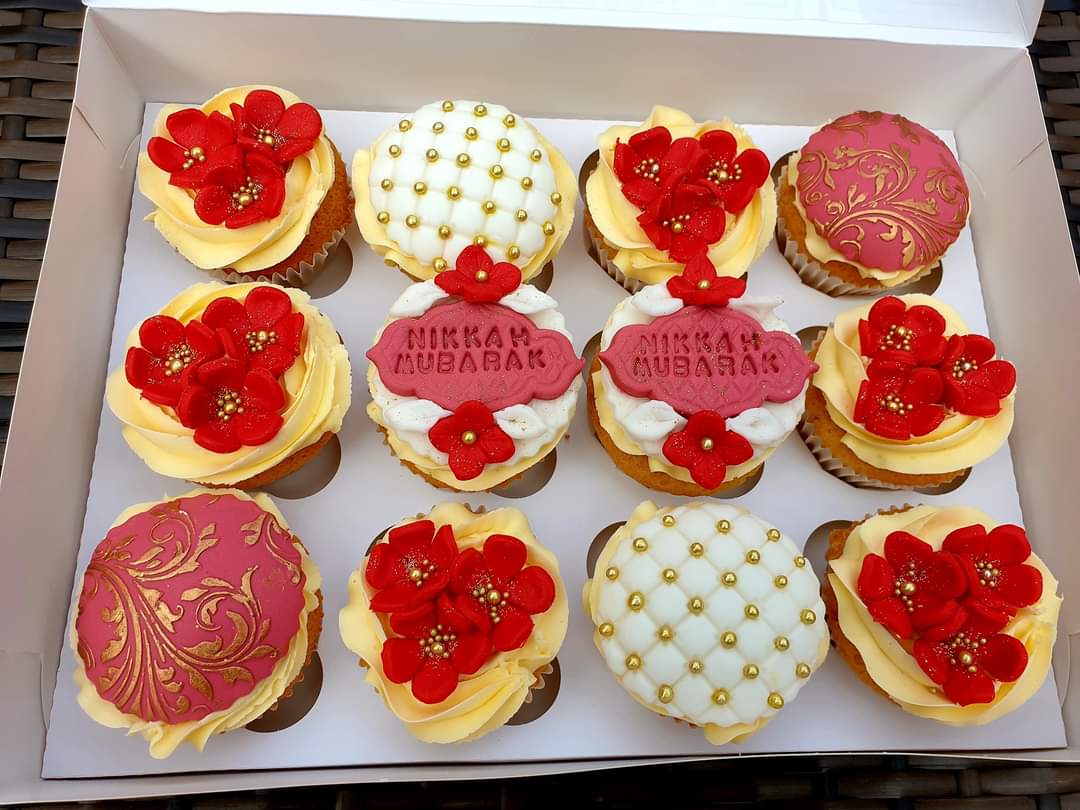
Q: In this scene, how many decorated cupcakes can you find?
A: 12